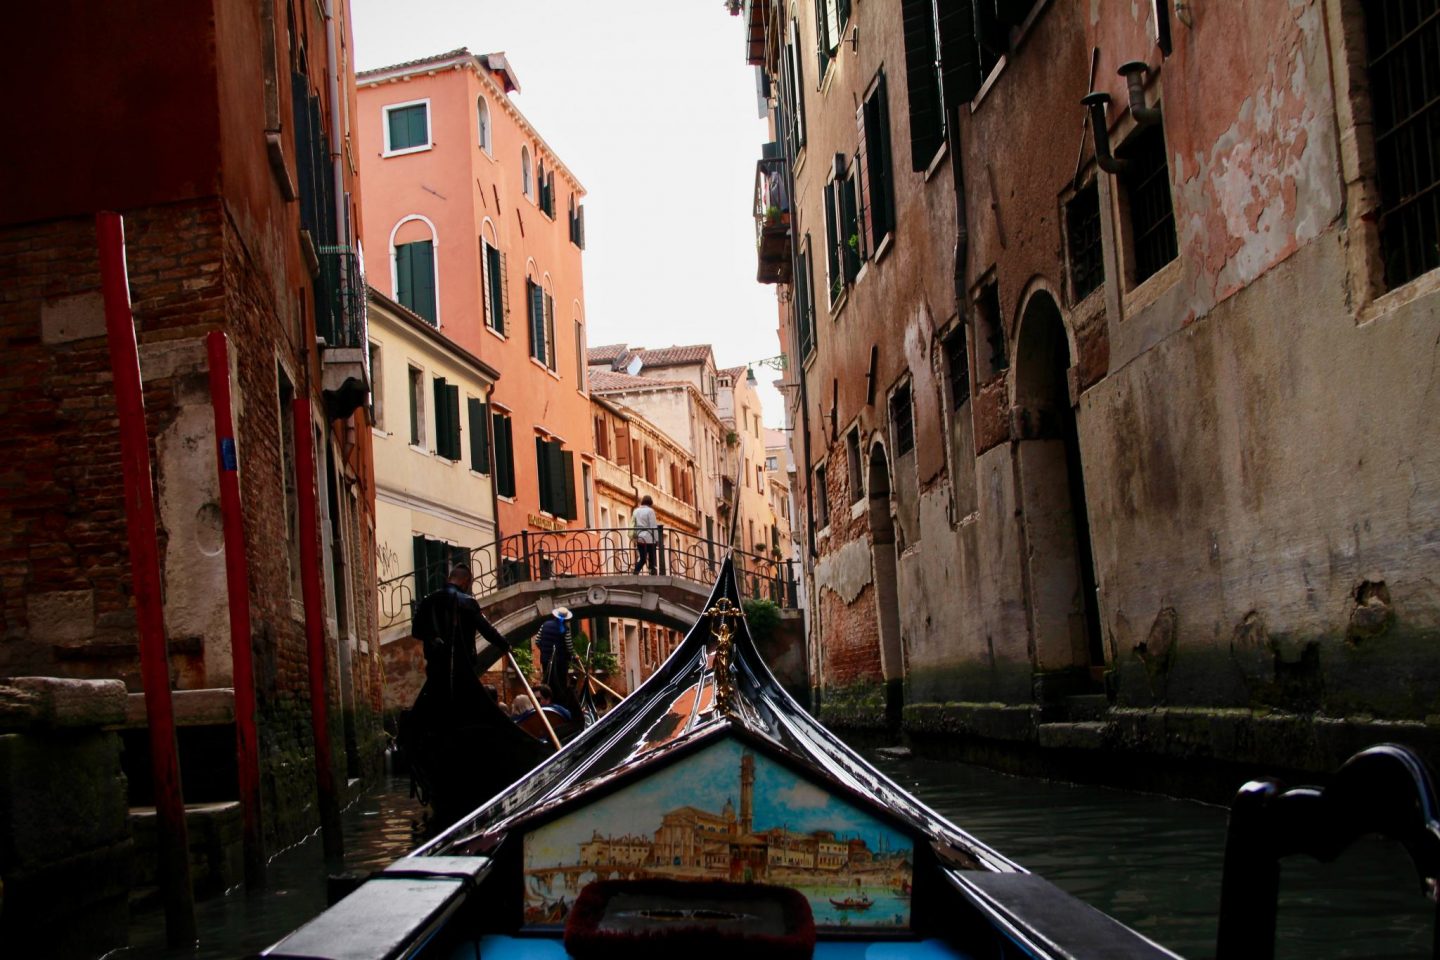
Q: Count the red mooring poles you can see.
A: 3